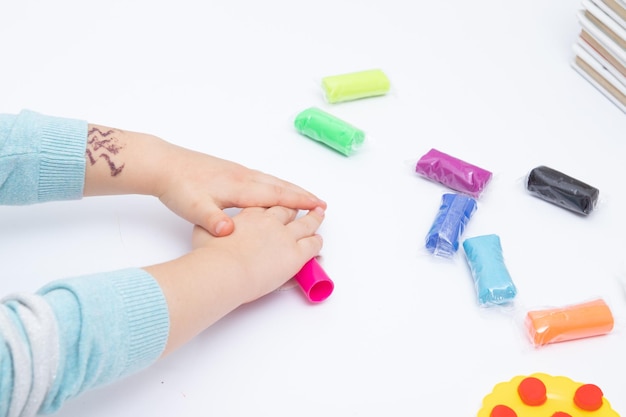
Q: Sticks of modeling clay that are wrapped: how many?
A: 7